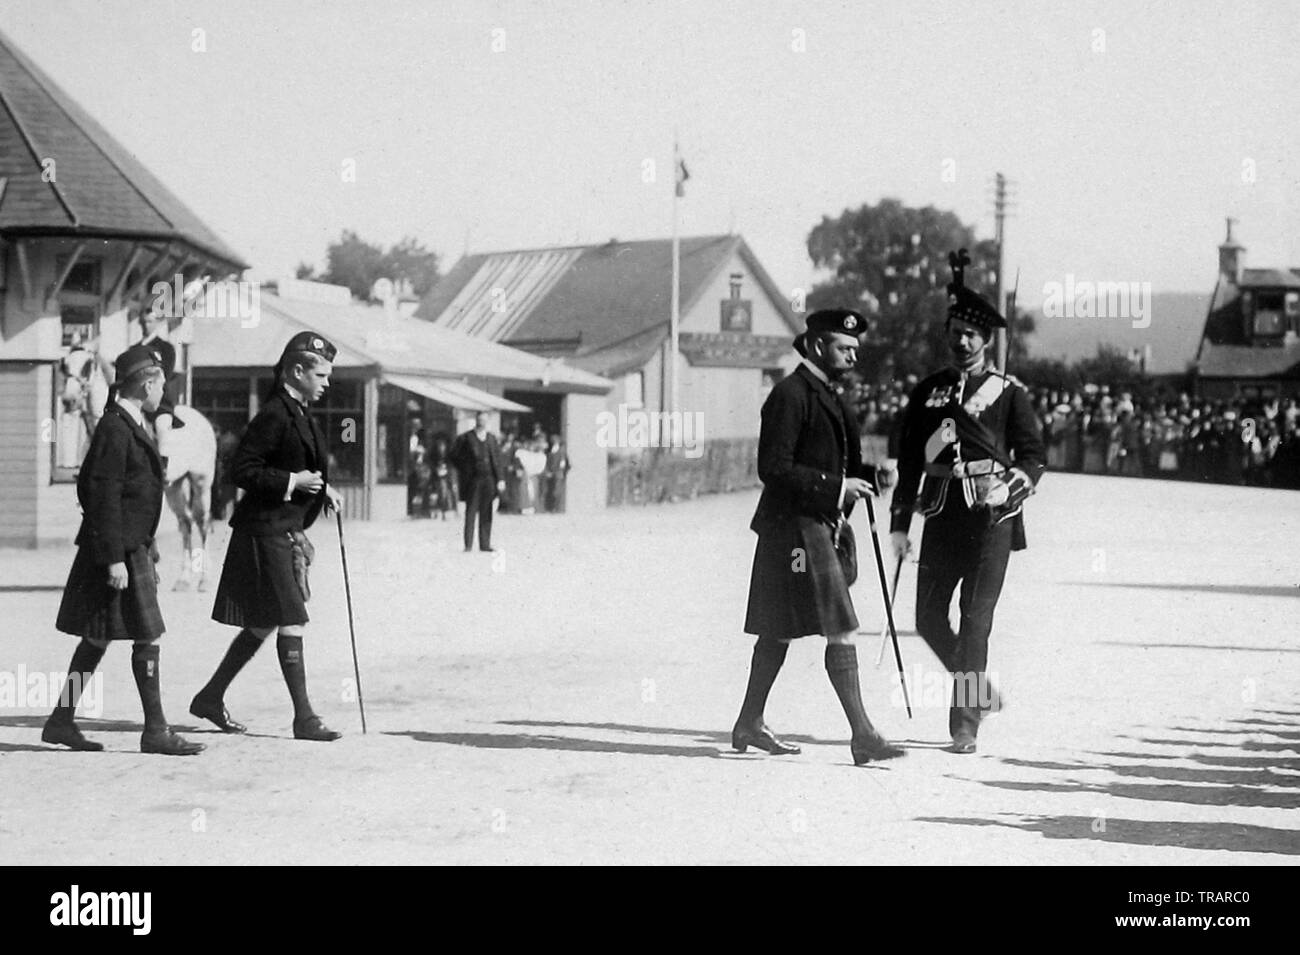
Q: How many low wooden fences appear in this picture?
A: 1